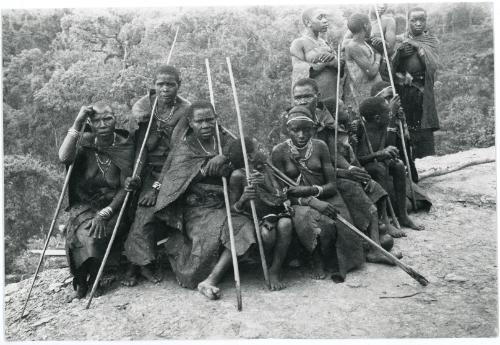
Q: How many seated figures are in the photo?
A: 9